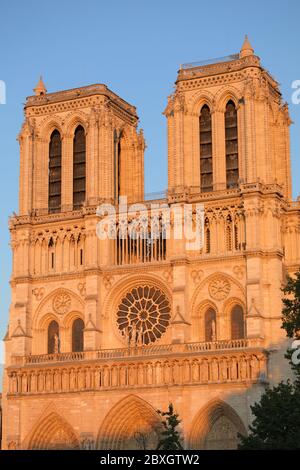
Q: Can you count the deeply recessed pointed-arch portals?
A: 3